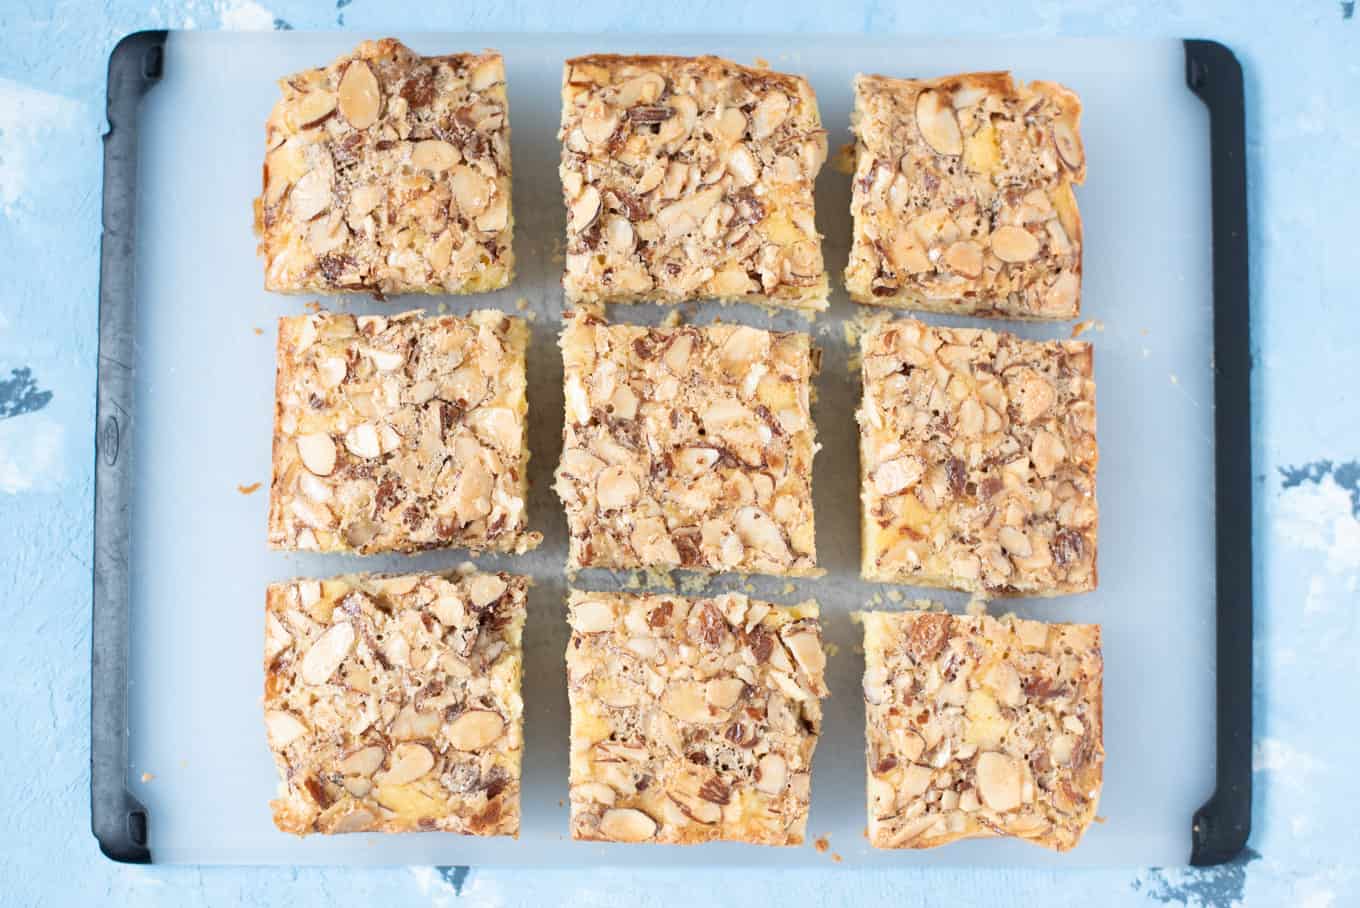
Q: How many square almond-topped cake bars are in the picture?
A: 9